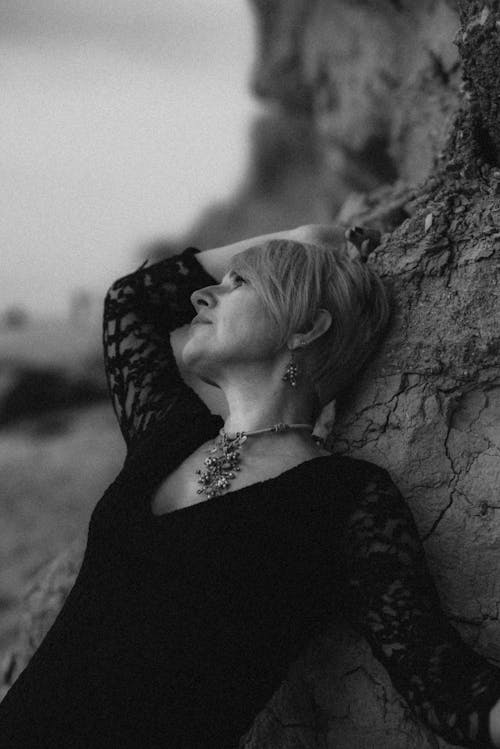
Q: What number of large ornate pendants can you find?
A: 1